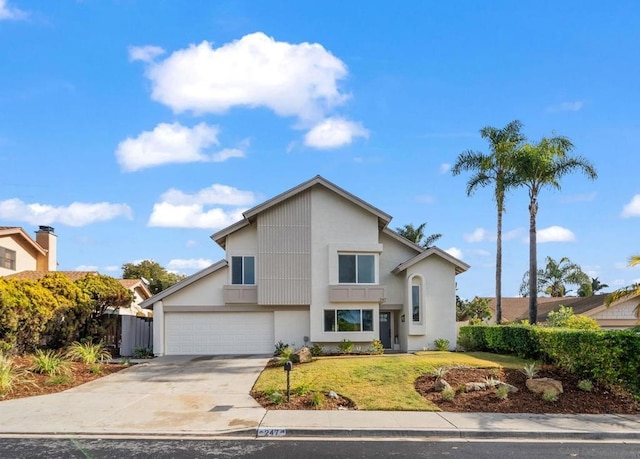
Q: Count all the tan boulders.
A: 2